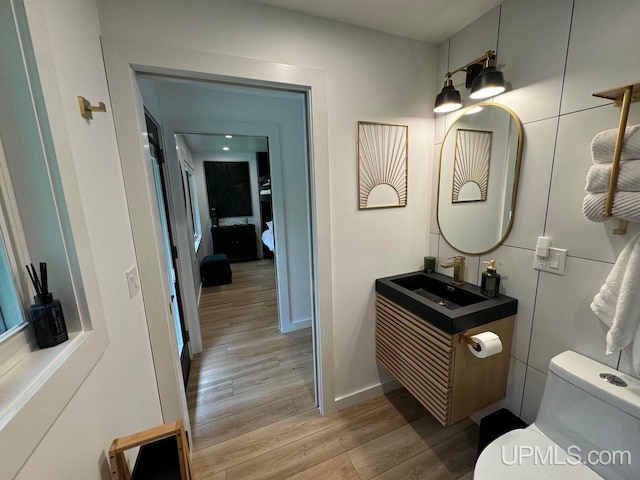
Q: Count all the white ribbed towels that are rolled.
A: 3